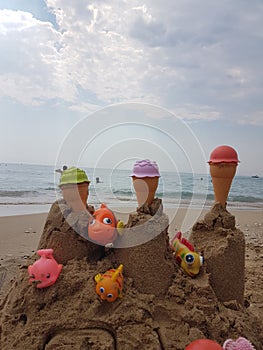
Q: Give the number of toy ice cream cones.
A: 3